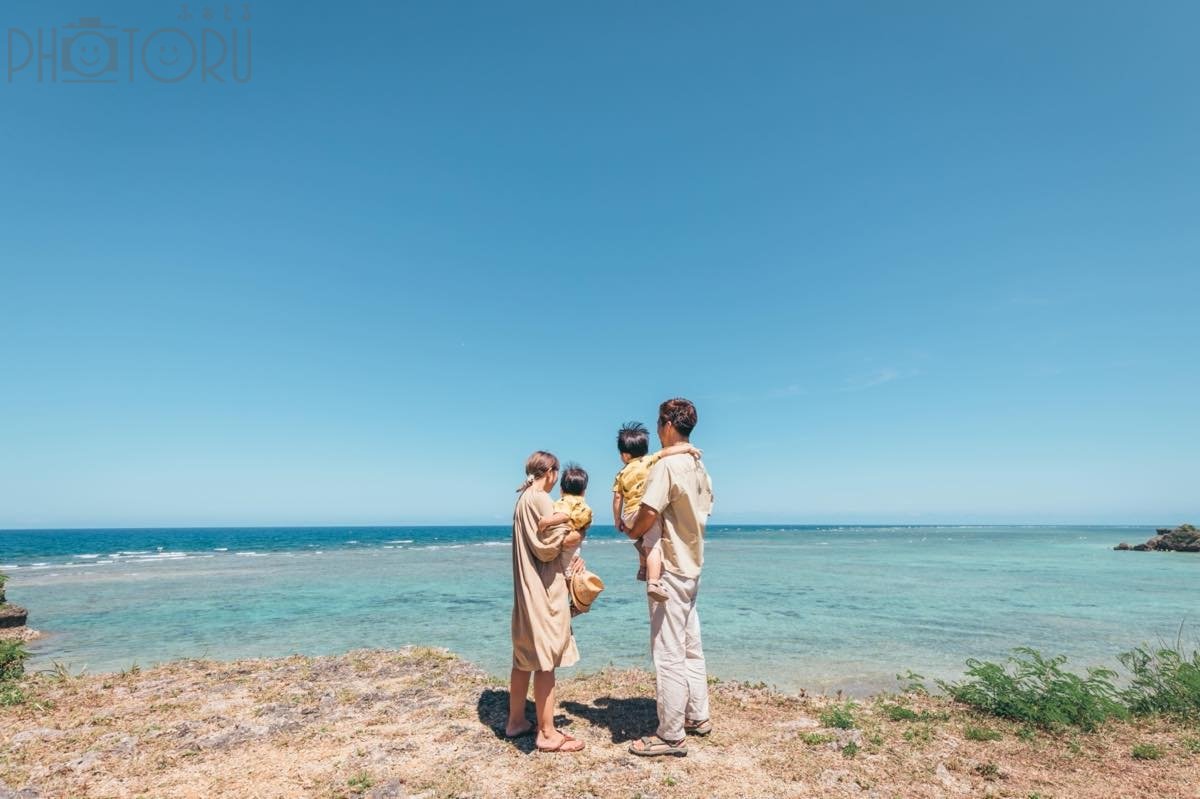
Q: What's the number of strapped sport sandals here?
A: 2